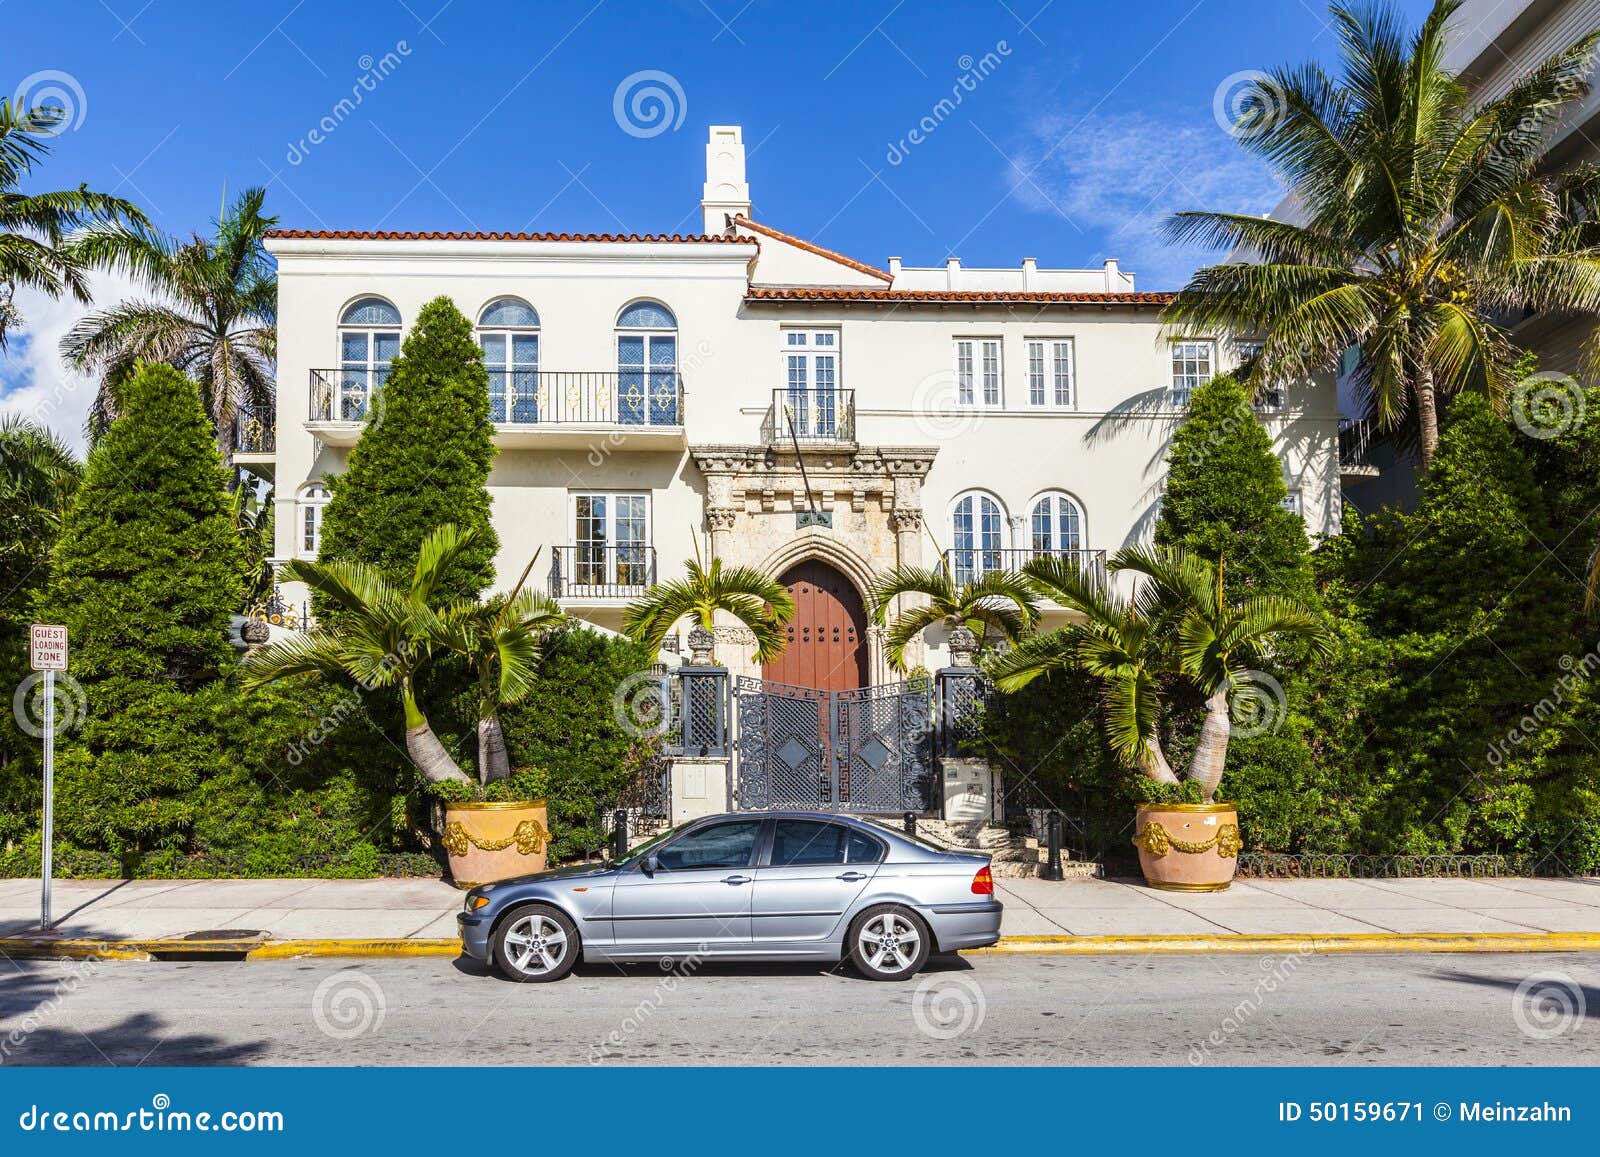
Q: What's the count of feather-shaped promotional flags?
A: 0